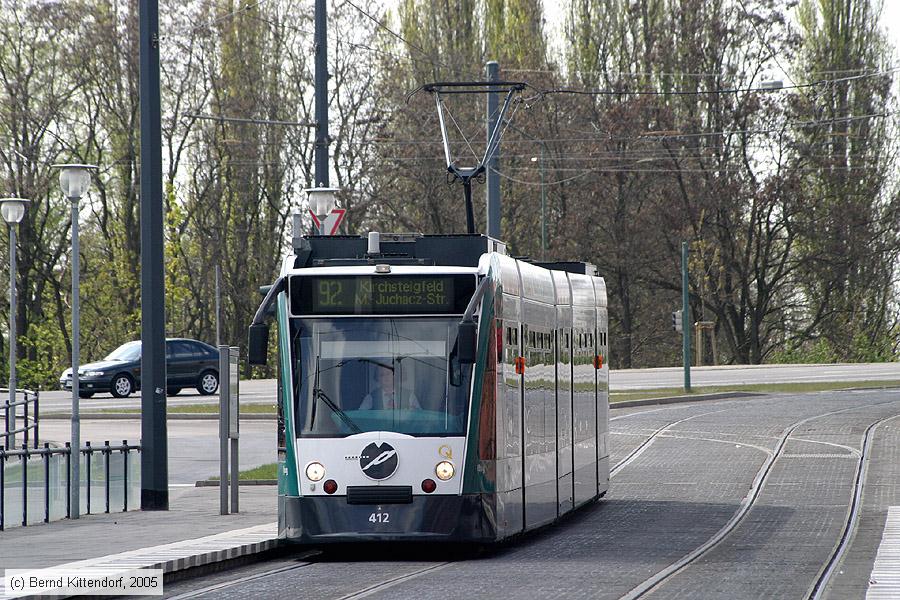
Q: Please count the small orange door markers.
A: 2